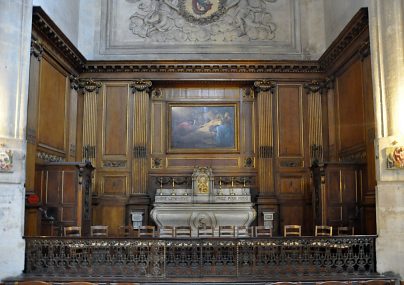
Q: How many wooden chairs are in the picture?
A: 13